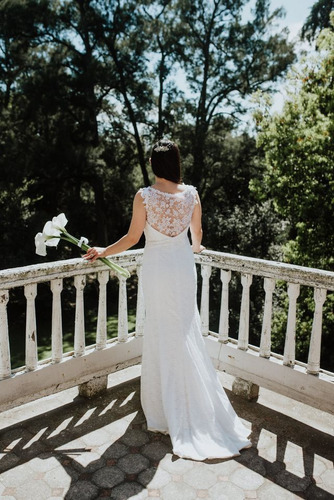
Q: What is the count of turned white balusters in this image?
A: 13